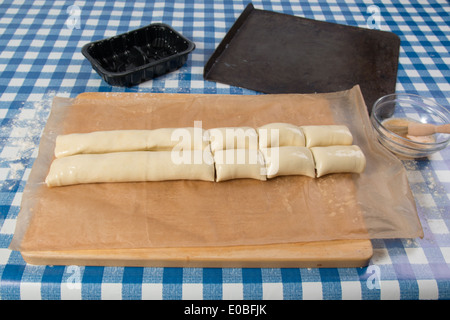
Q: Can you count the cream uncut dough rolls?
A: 2